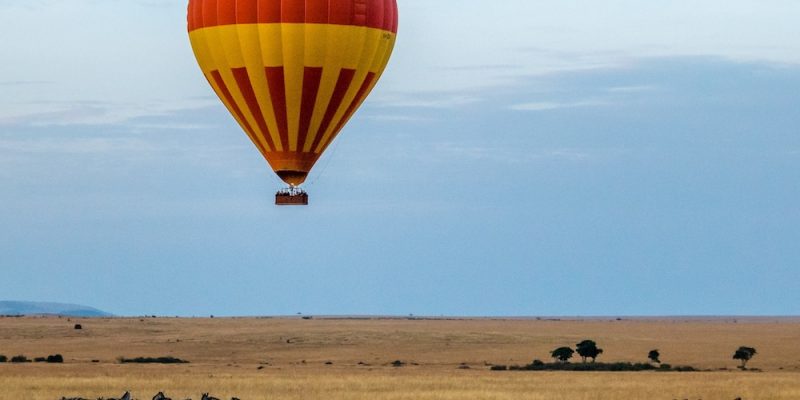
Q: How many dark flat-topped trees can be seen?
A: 4